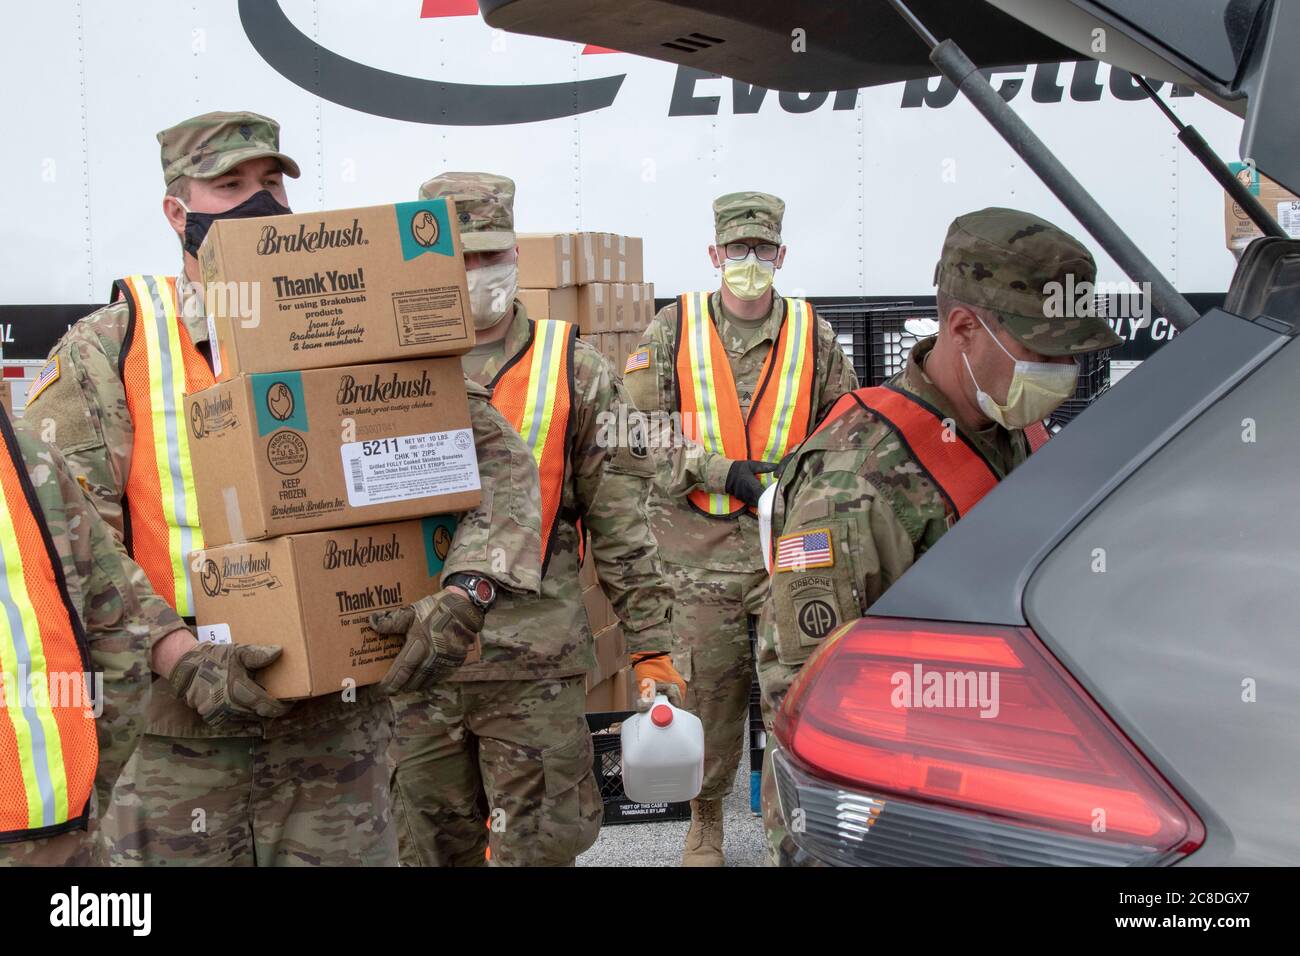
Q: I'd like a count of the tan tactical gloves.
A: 2